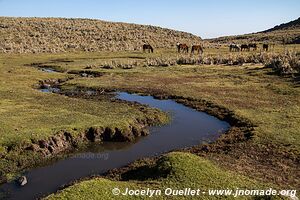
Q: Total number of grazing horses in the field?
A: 7